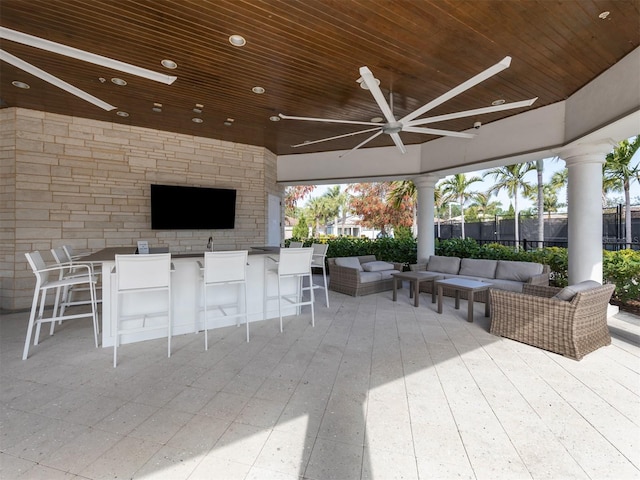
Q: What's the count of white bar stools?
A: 8